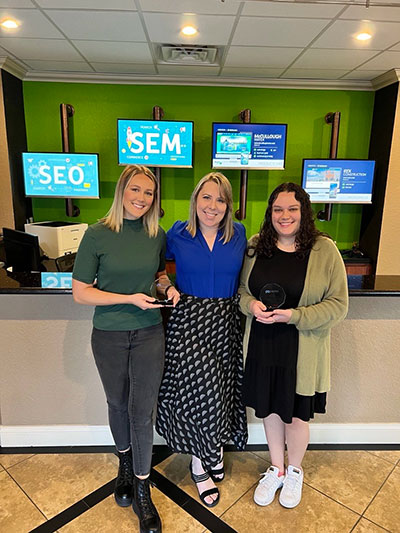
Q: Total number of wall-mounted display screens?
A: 4